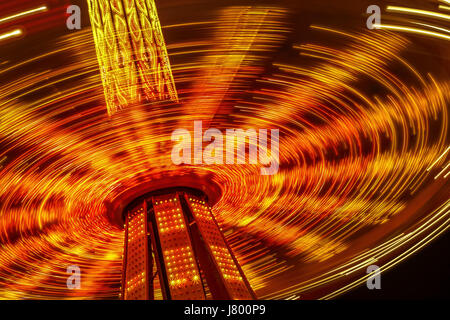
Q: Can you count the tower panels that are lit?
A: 3